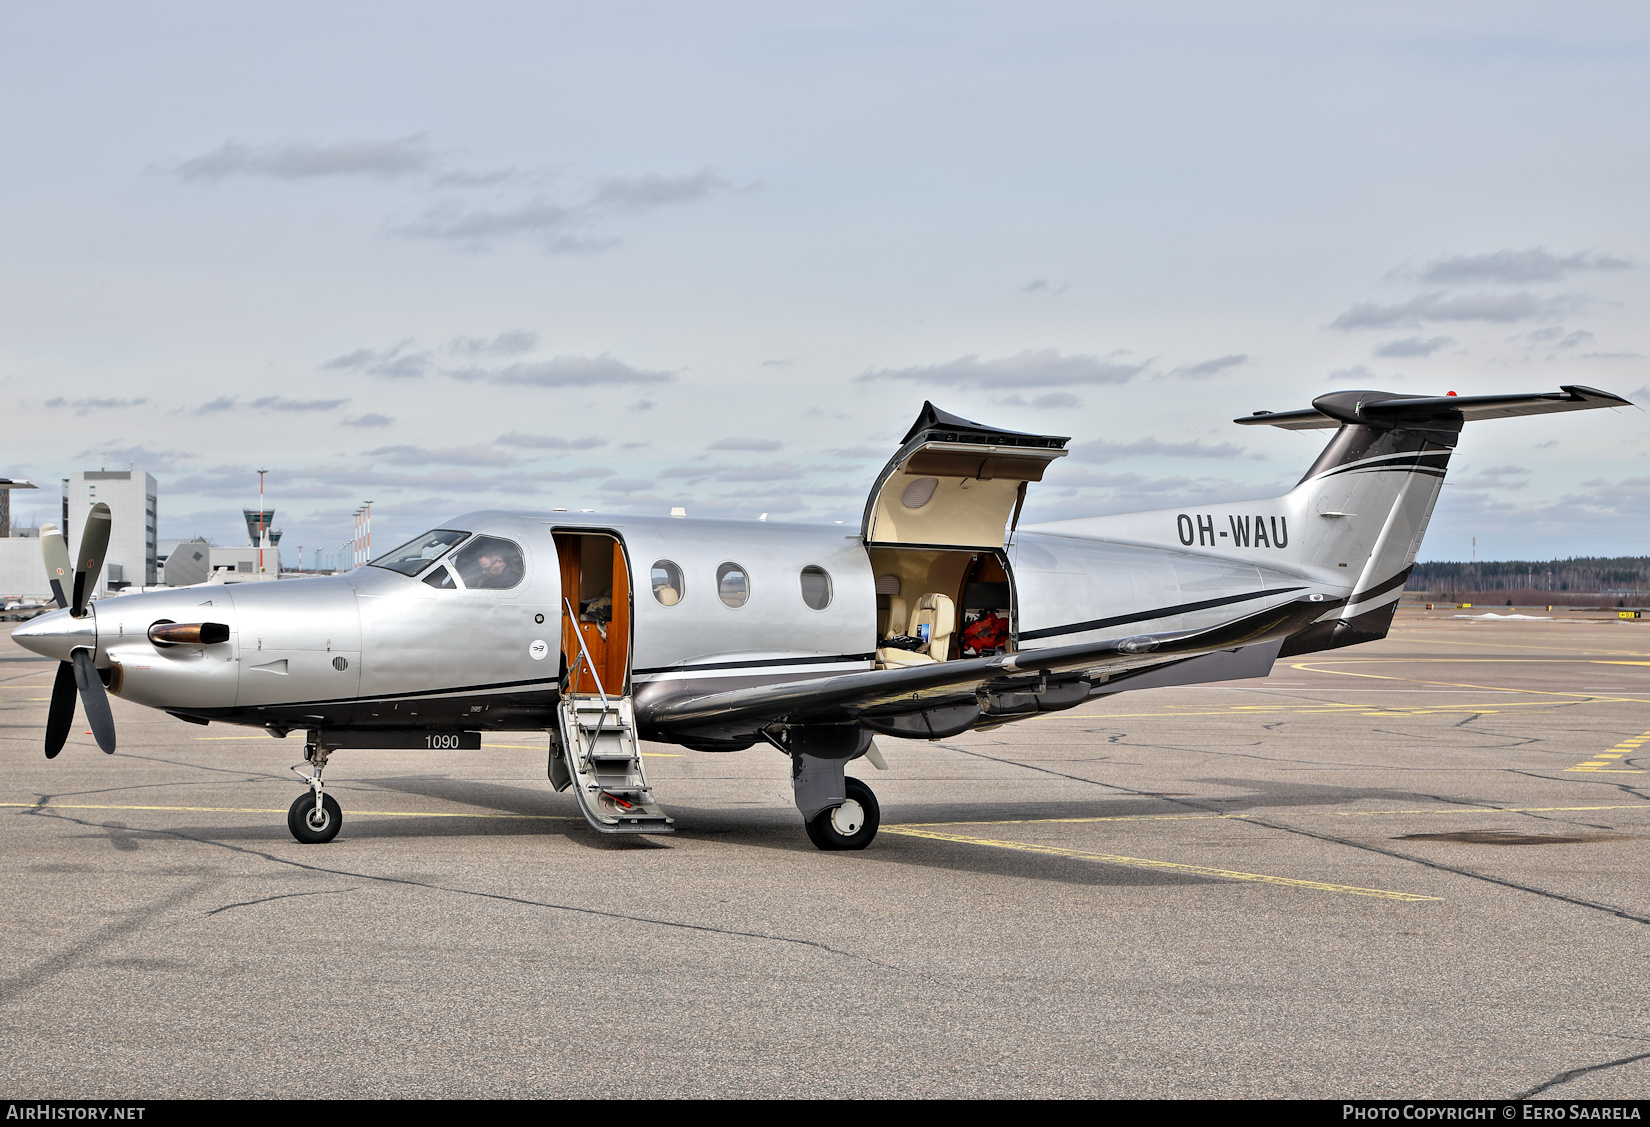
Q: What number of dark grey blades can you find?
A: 2